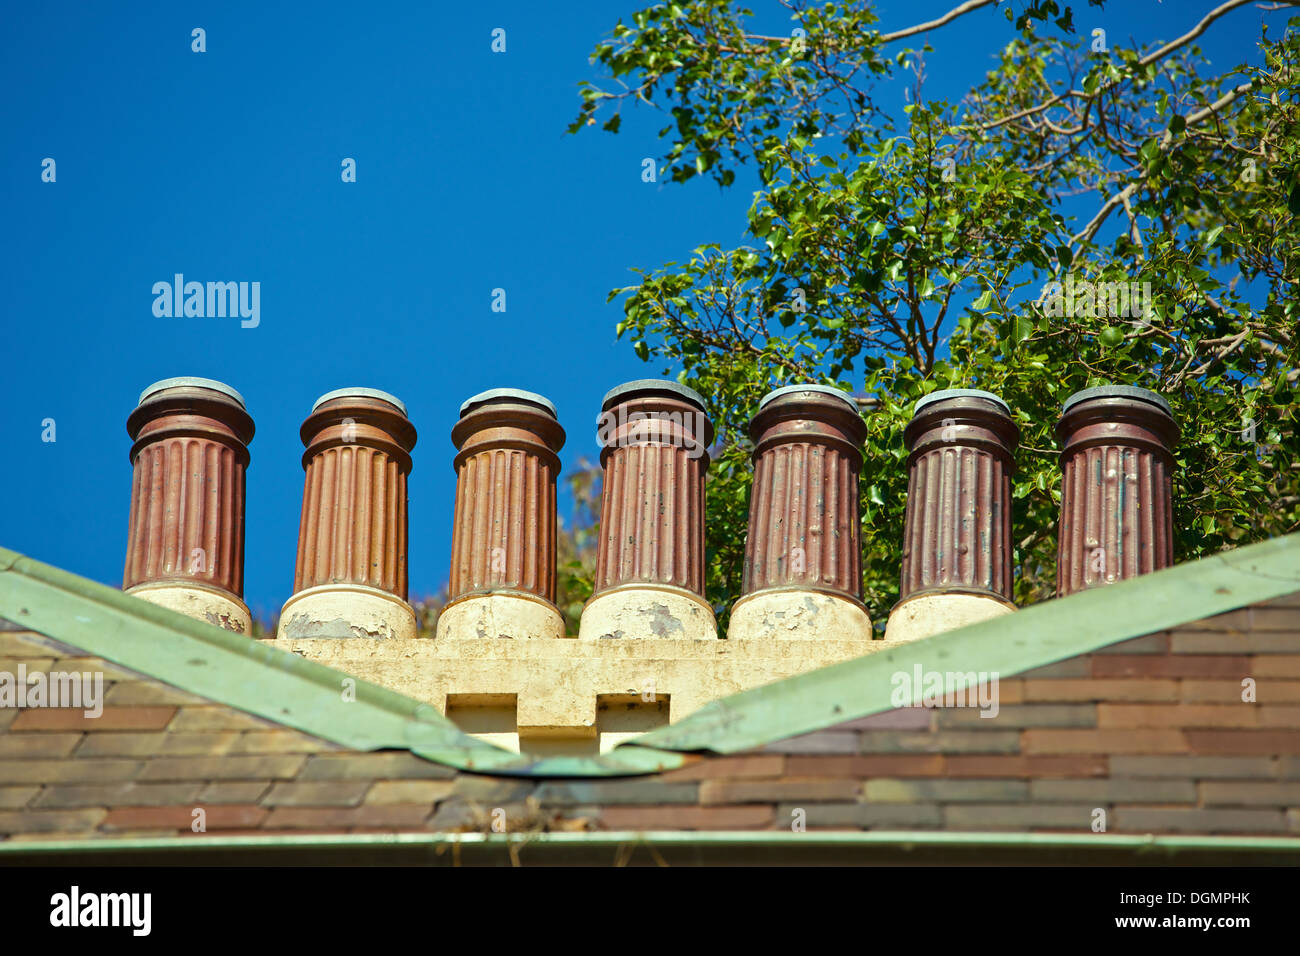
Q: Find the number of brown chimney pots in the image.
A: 7